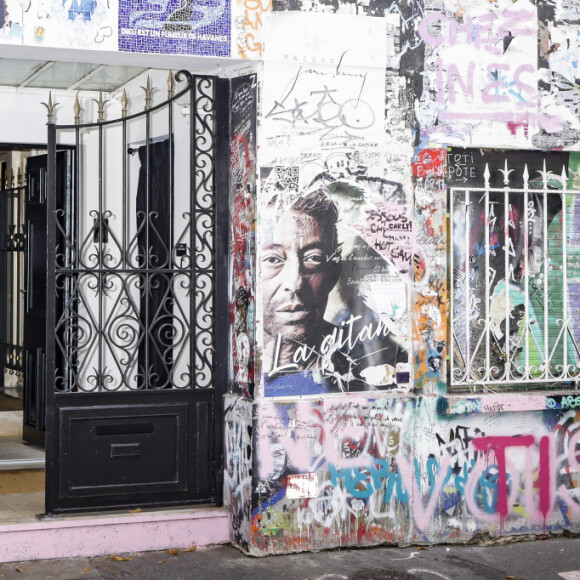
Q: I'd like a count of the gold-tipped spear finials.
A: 6